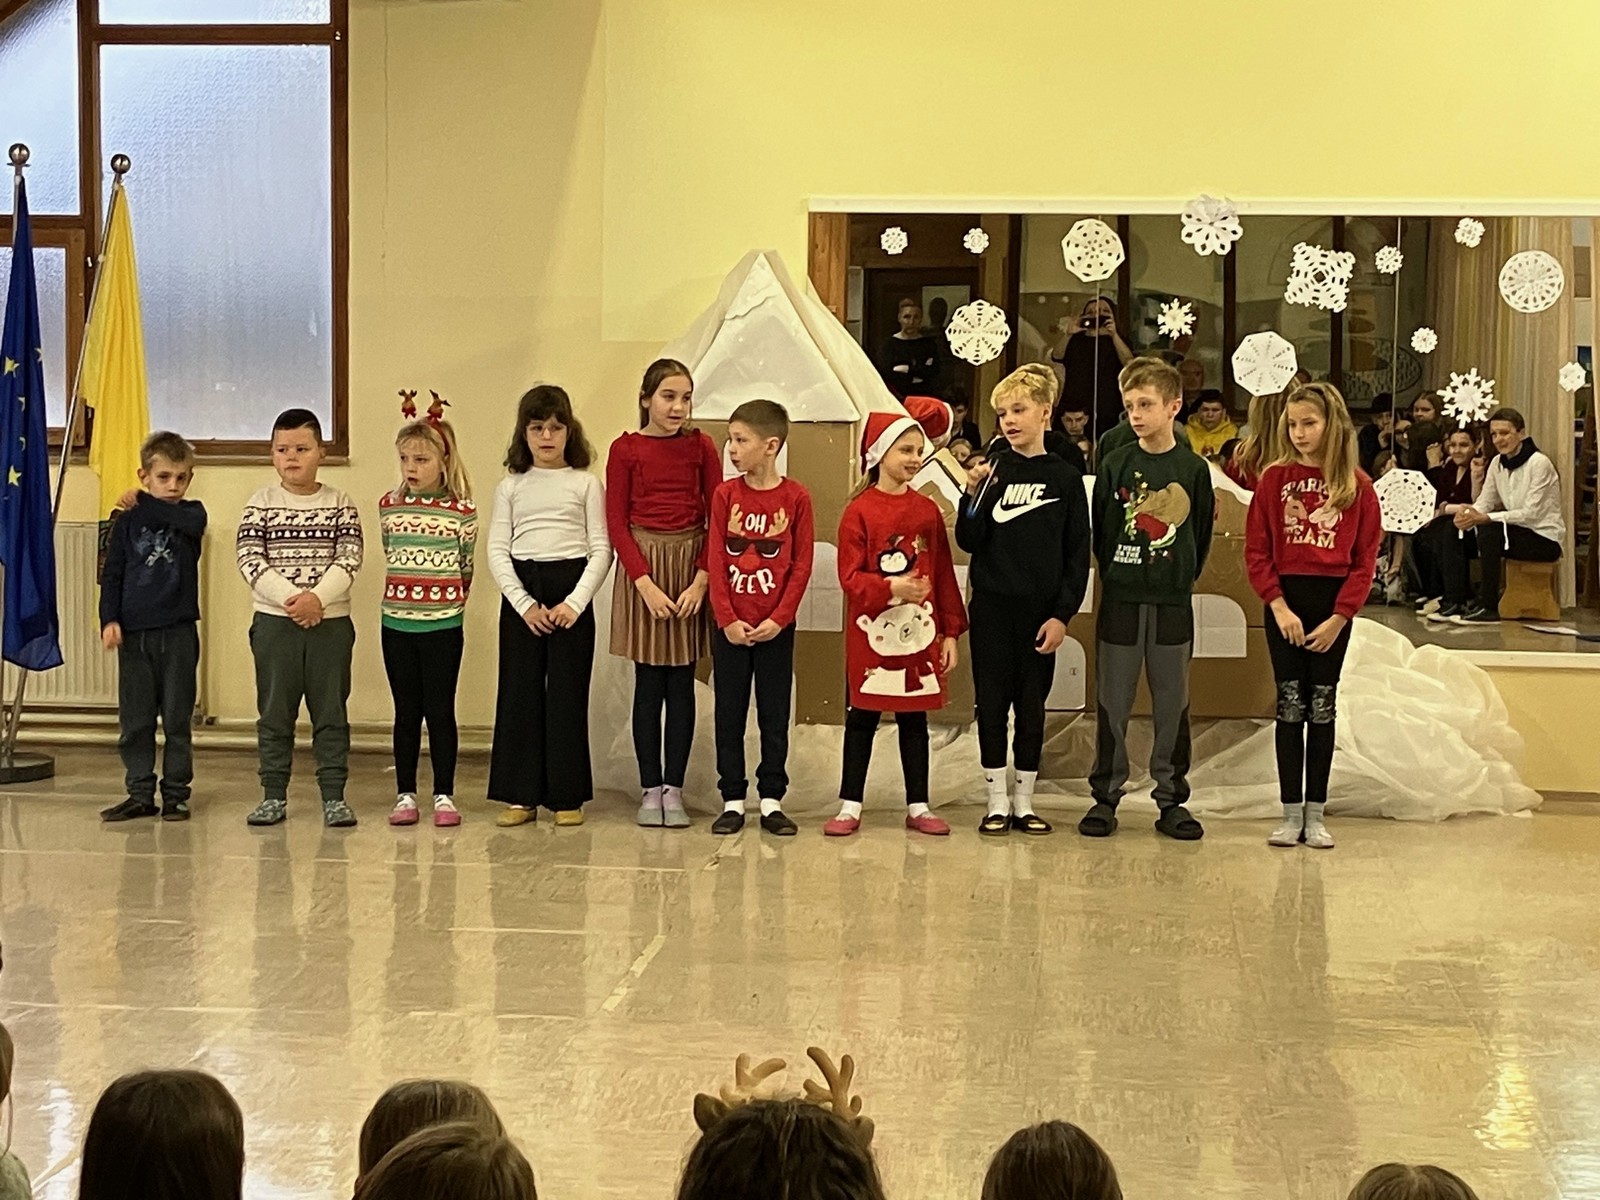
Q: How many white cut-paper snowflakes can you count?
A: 15